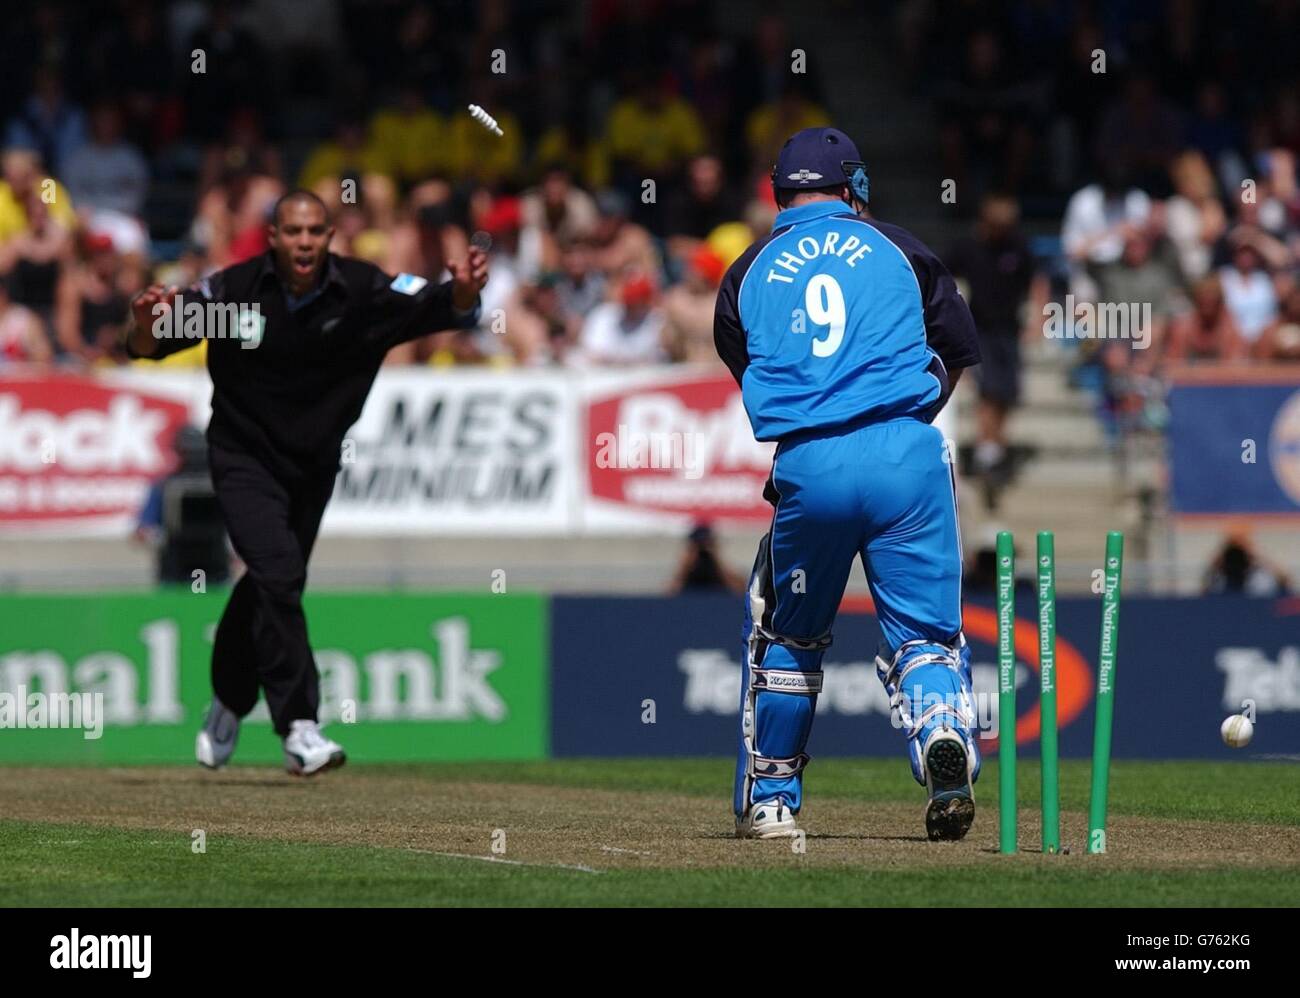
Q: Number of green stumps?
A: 3